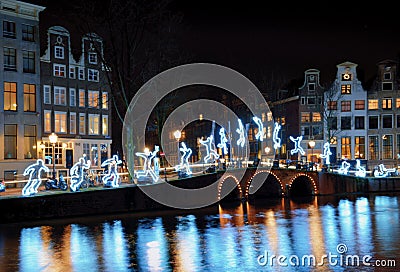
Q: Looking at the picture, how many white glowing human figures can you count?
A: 15